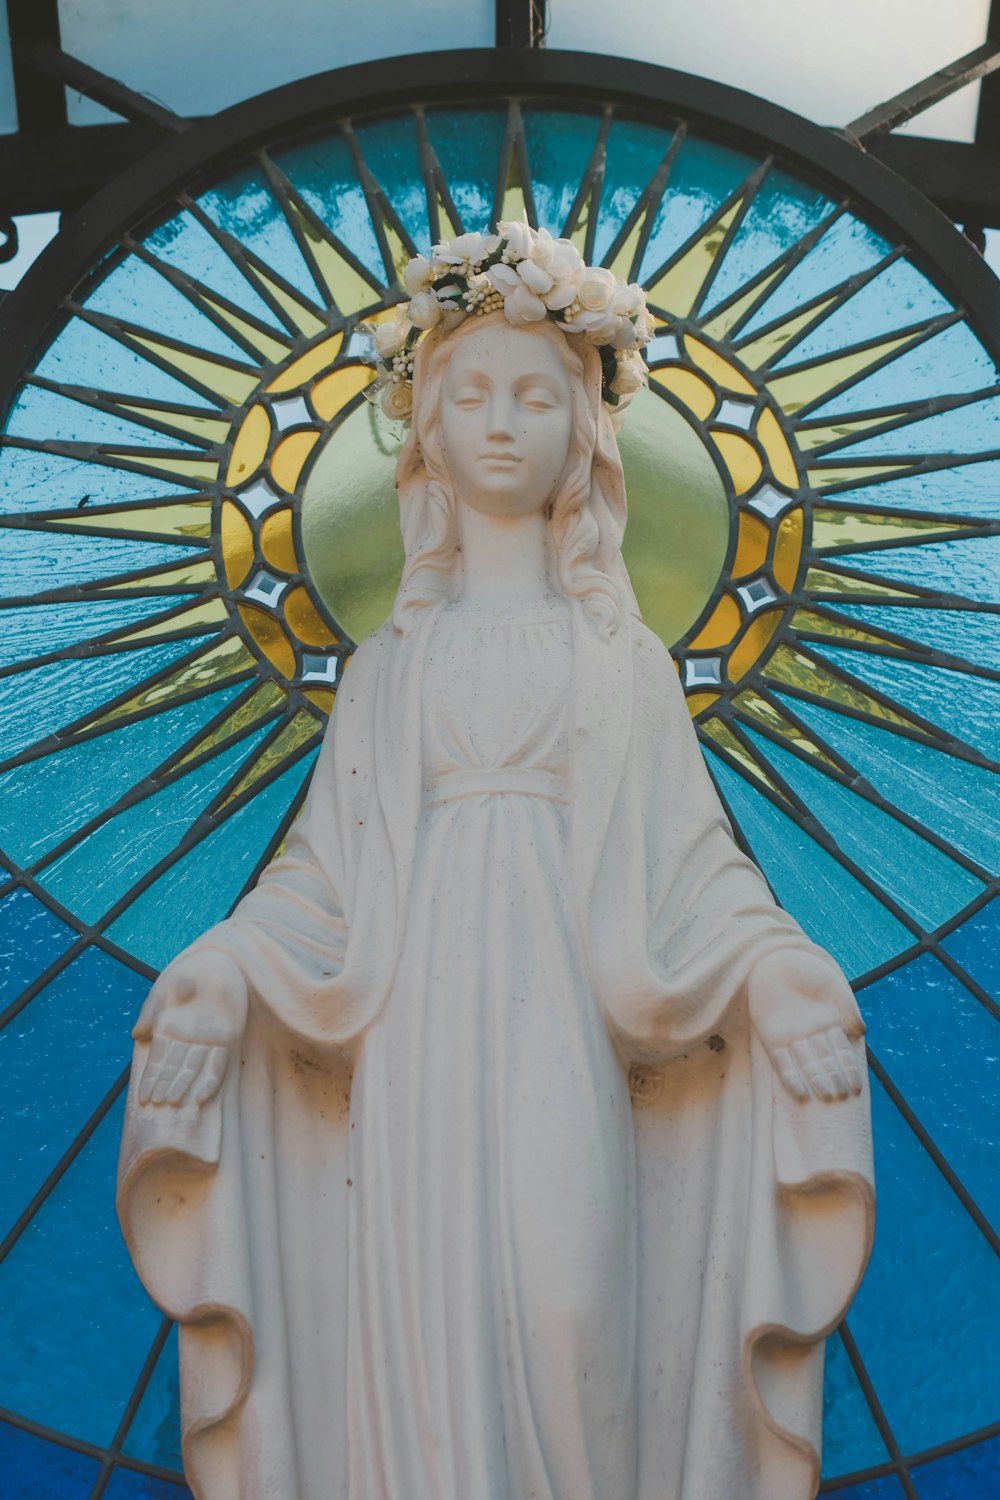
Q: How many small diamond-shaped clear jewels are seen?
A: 10